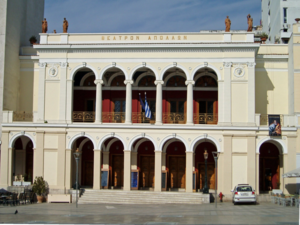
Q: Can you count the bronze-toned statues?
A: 4